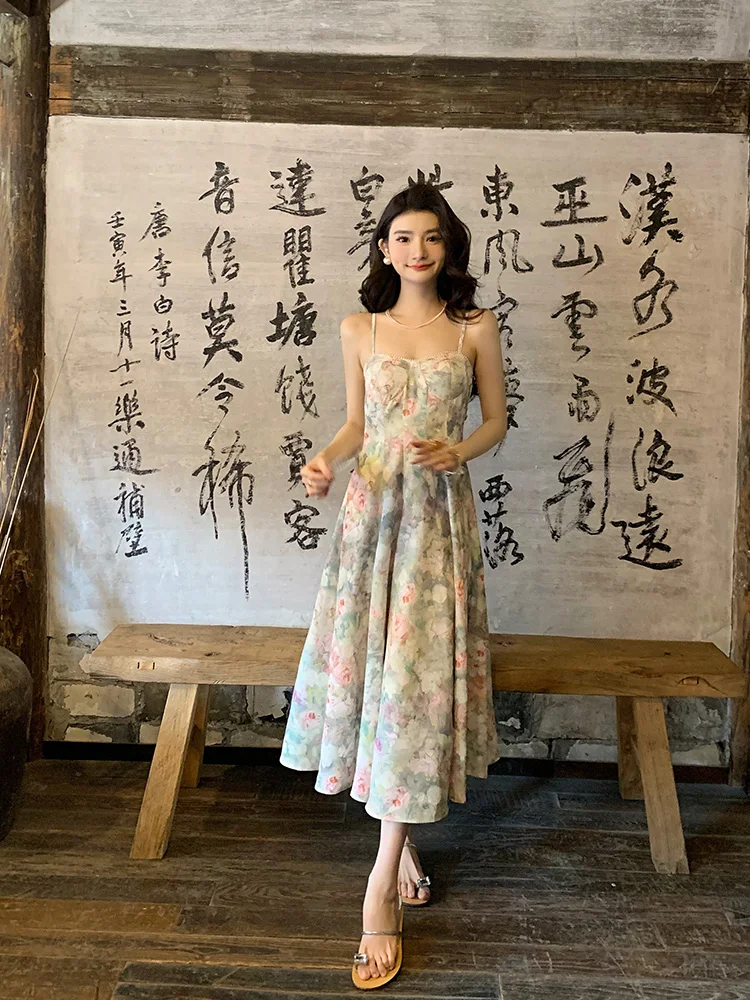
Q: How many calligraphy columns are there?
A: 9